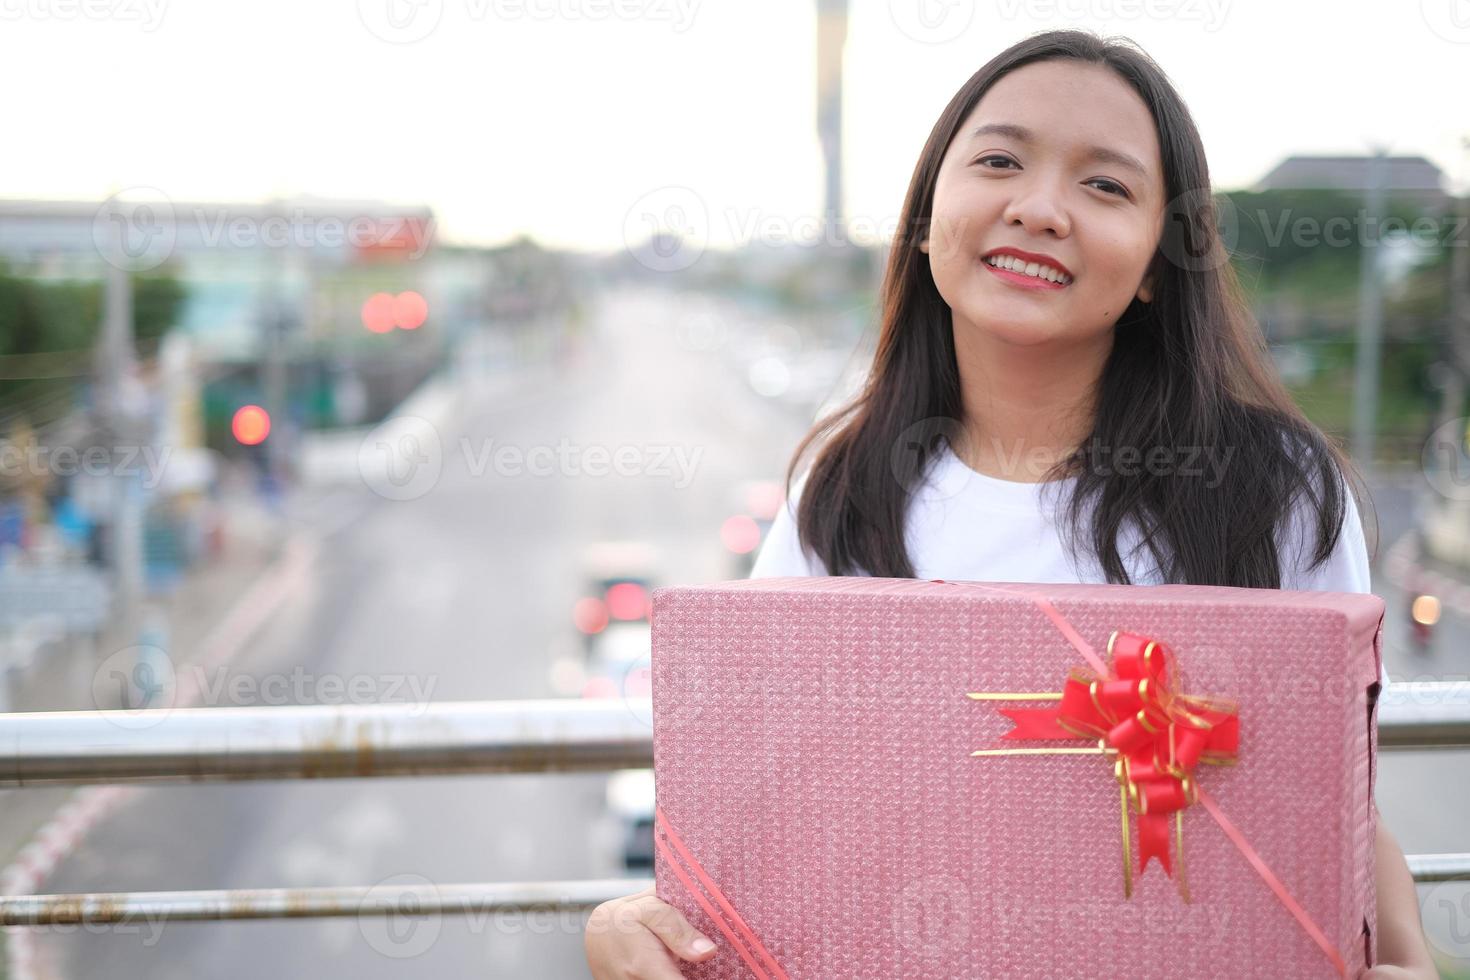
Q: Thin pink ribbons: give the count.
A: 3